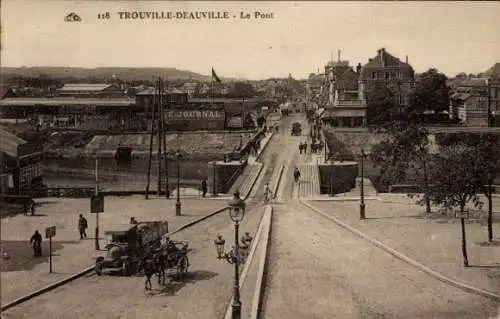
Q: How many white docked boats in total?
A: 0